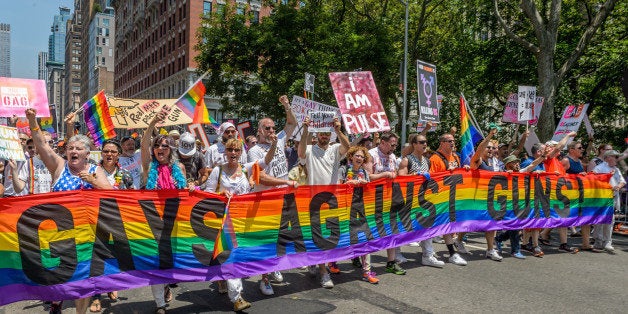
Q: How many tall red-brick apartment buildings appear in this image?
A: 1